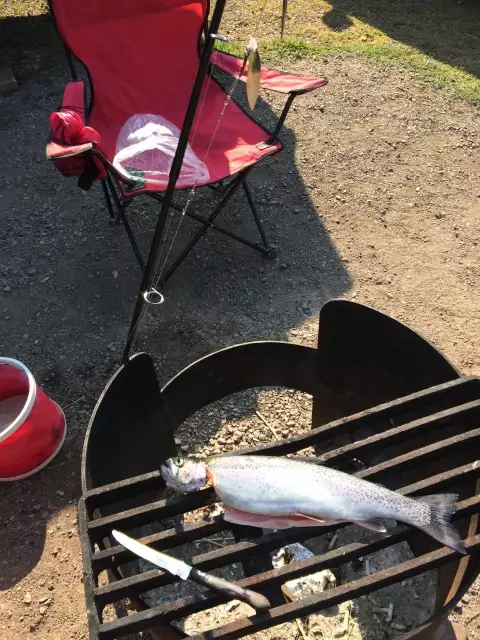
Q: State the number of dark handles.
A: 1